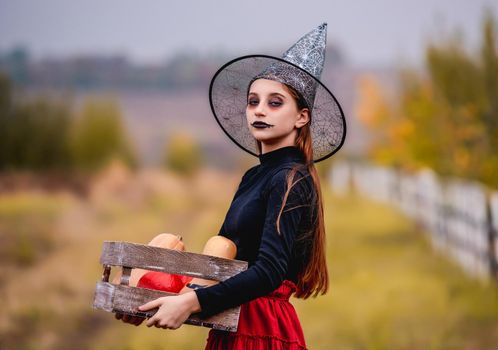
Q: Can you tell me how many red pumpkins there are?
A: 1